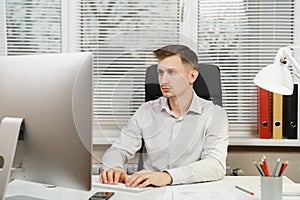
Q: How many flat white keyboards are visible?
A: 1